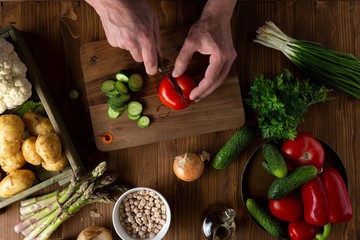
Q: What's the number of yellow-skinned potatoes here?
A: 7